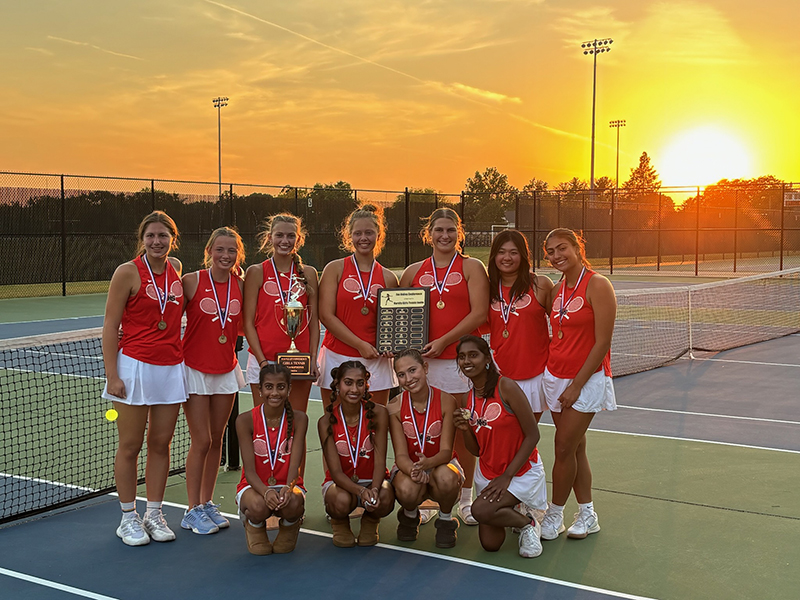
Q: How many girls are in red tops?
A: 11